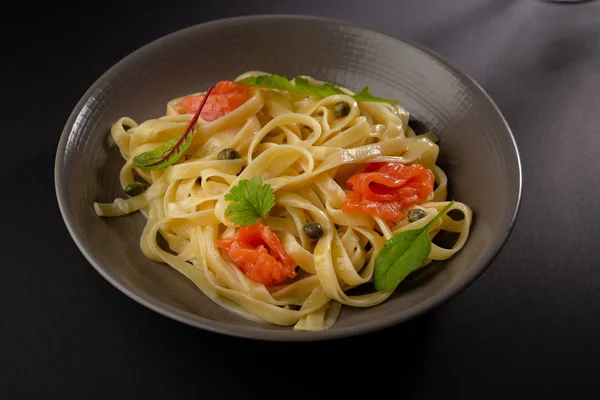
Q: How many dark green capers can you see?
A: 5